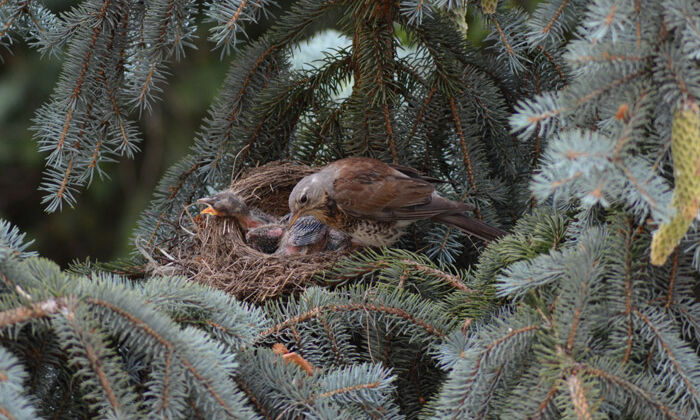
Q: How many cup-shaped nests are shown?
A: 1